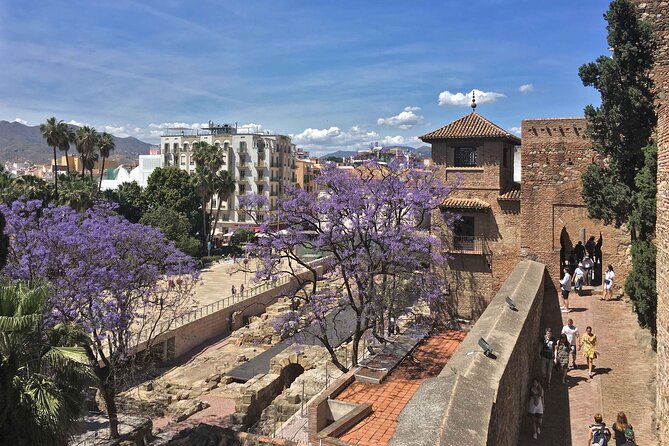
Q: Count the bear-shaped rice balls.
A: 0